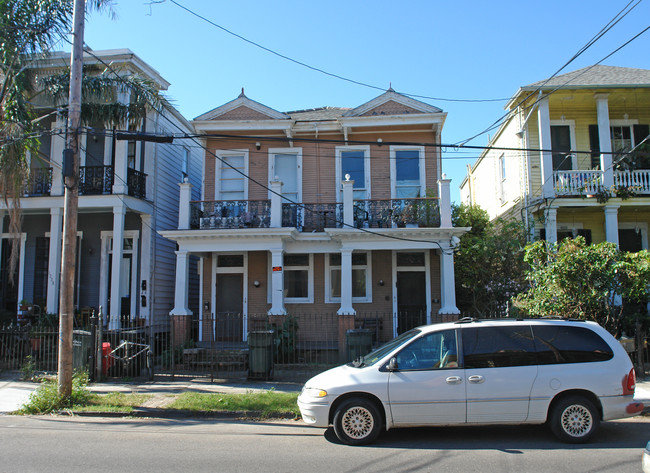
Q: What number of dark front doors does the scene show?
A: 2